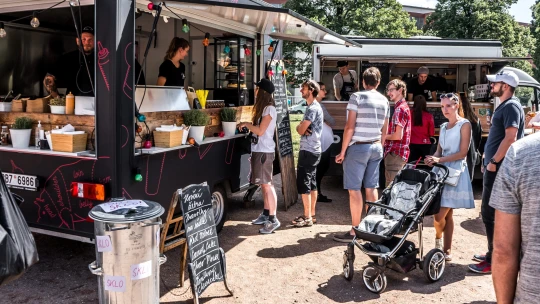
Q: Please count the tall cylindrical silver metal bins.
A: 1